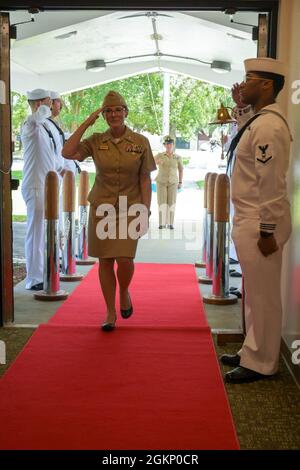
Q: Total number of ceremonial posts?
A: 6